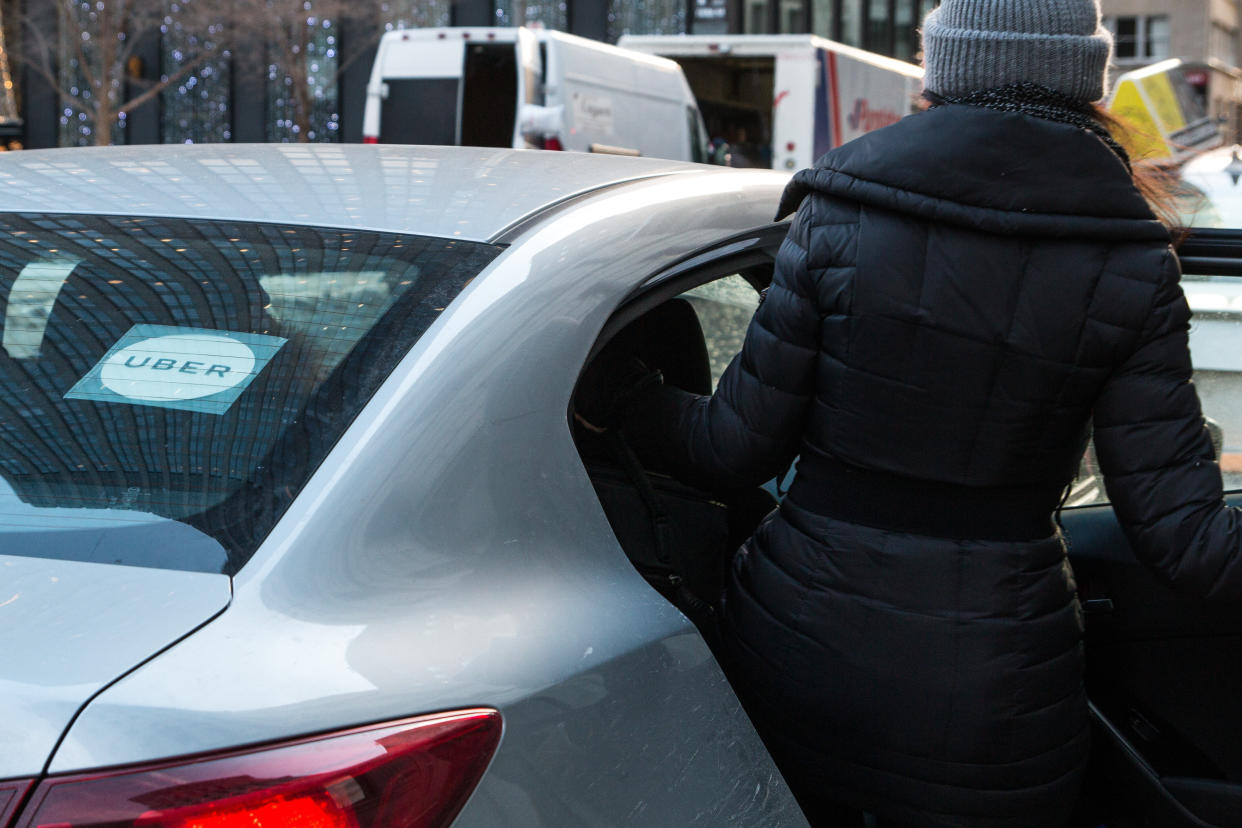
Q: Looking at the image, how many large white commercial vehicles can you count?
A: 2